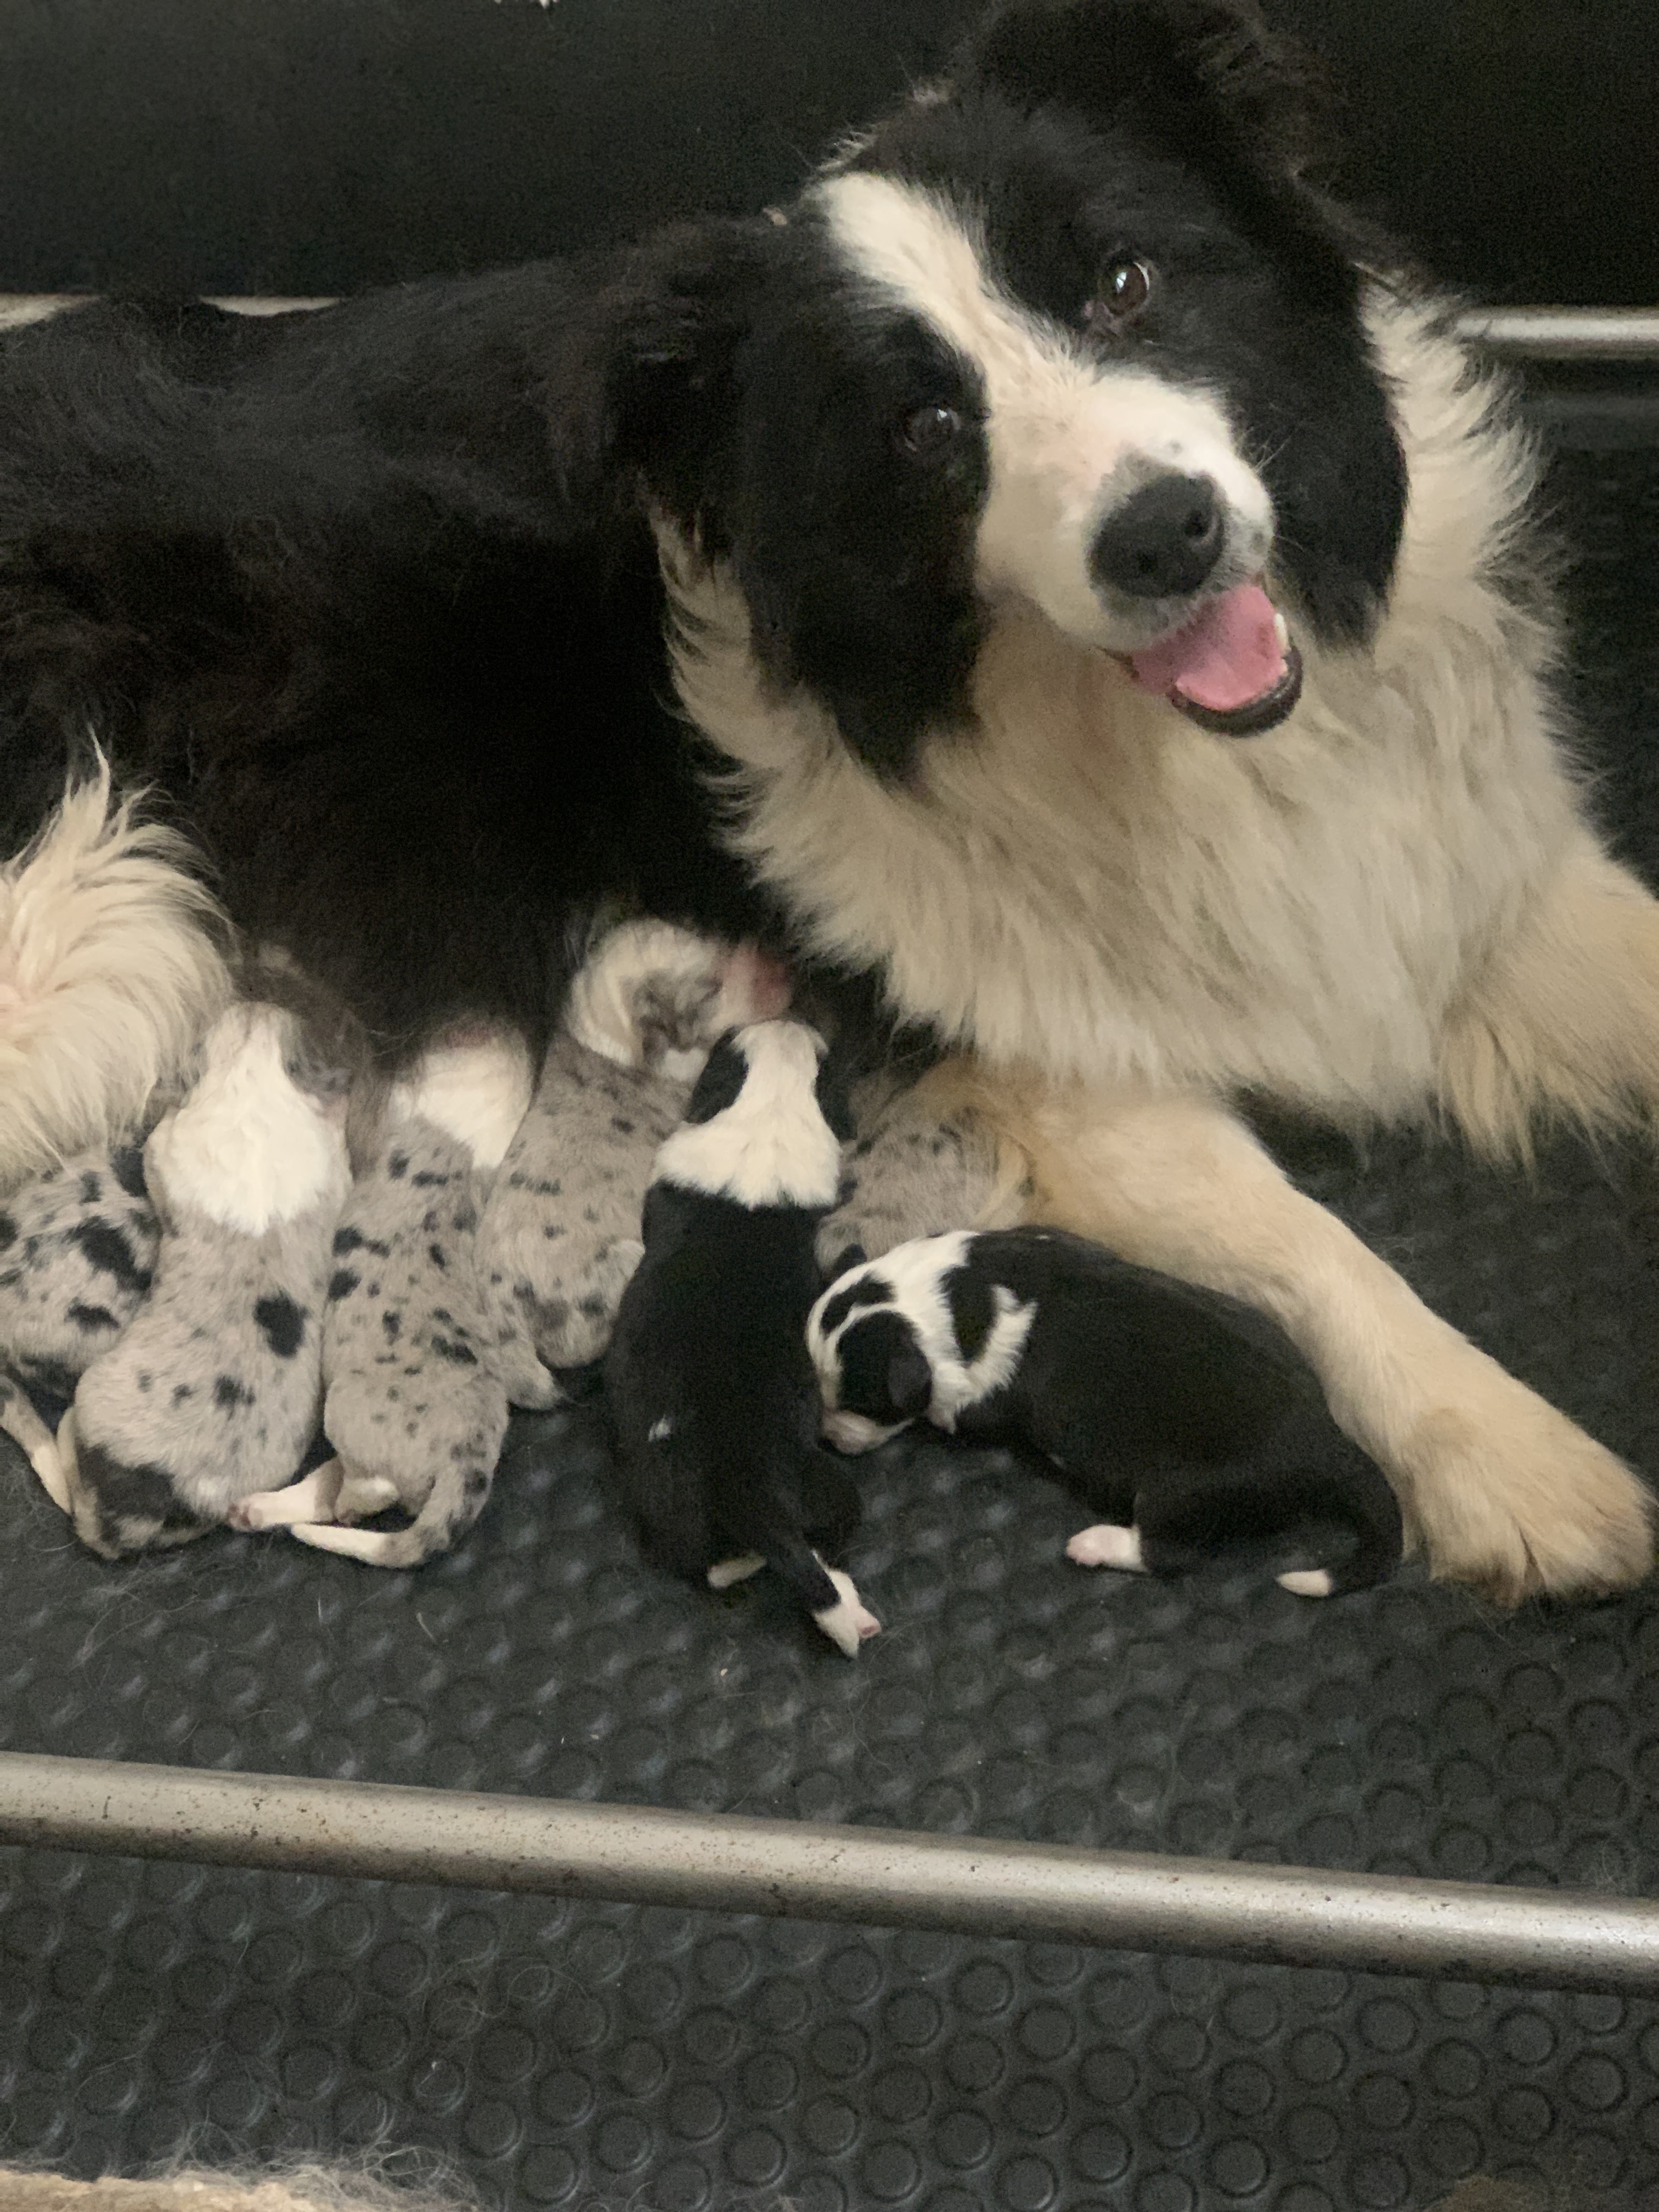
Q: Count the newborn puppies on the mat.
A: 7